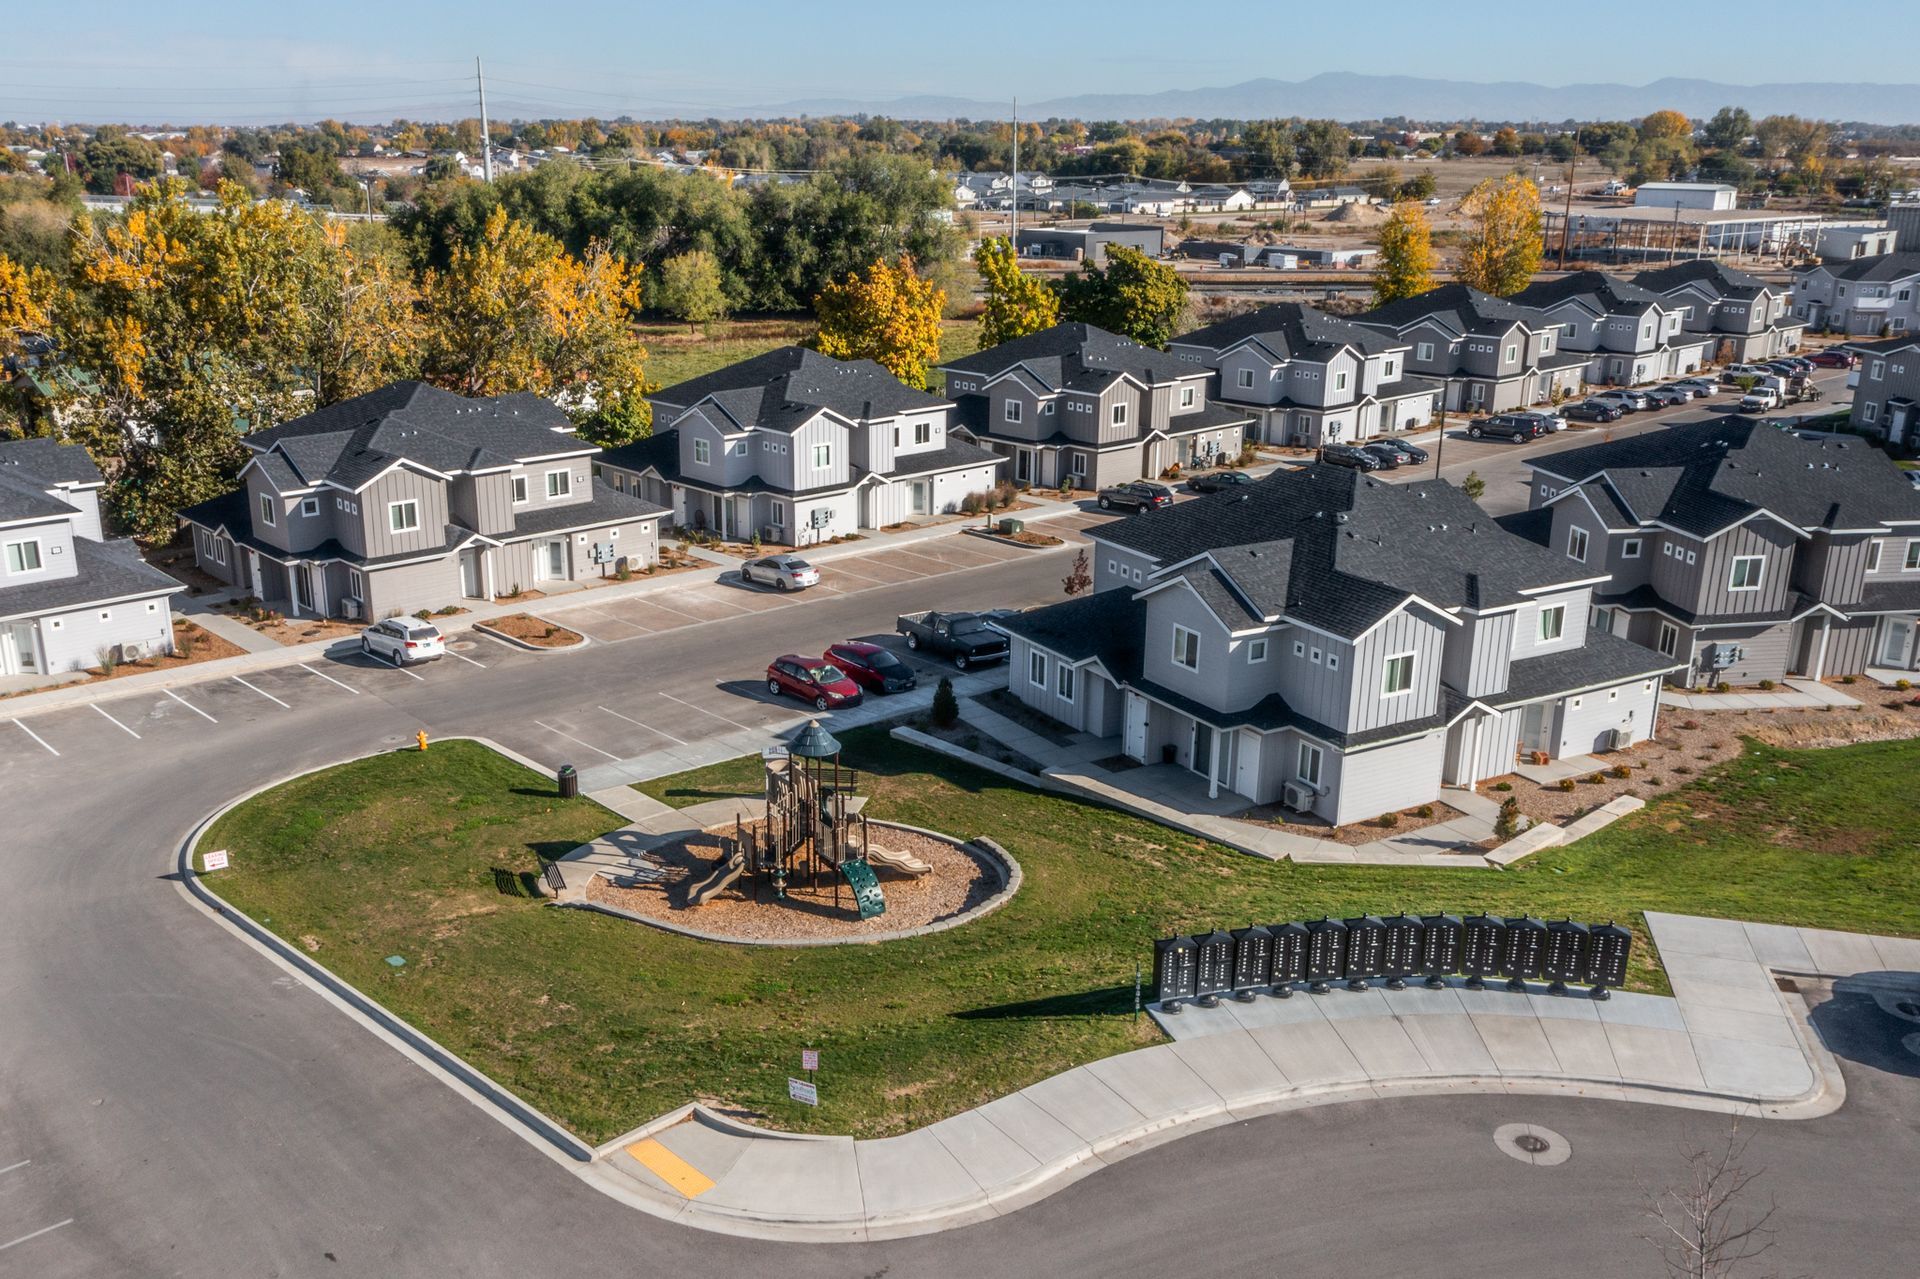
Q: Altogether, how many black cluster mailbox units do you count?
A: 12